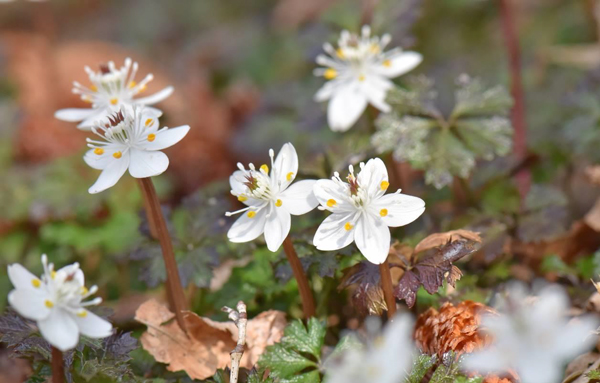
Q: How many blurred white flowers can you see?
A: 2